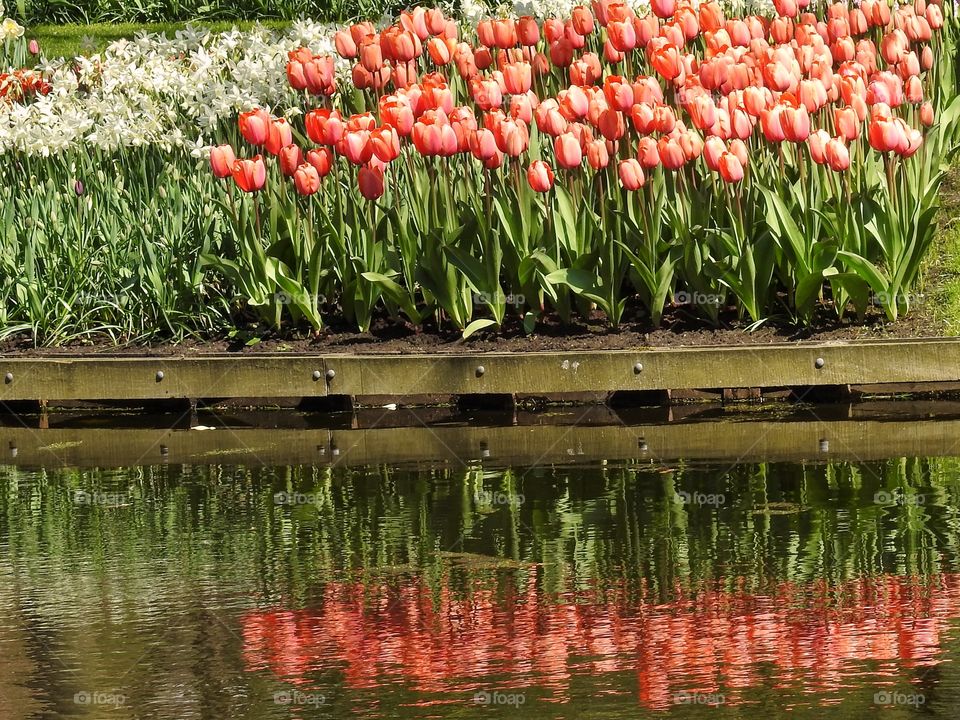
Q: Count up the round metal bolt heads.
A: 7